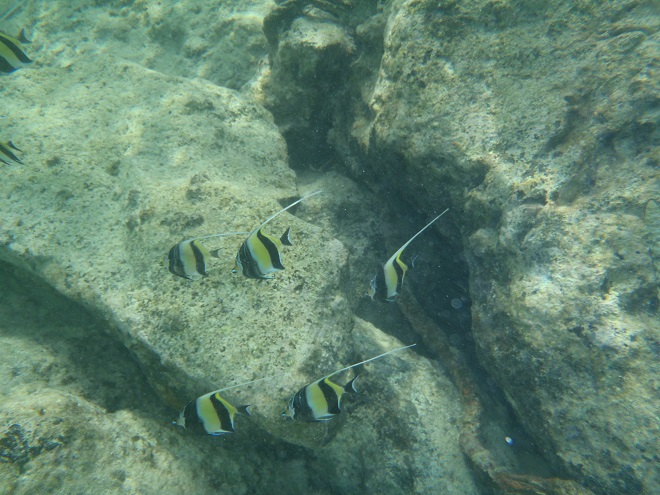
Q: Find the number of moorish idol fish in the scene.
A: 7